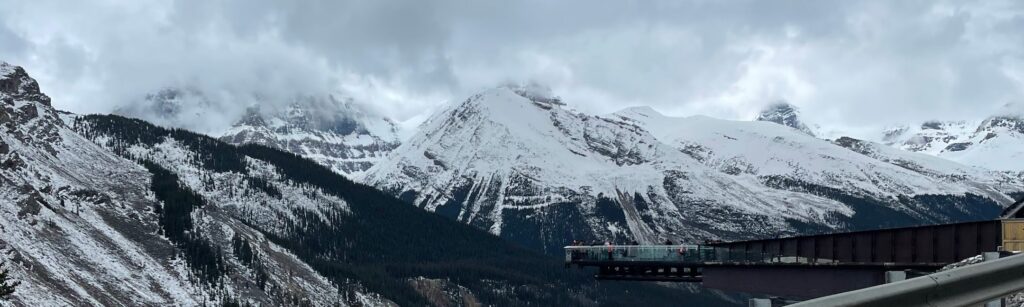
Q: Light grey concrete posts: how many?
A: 3